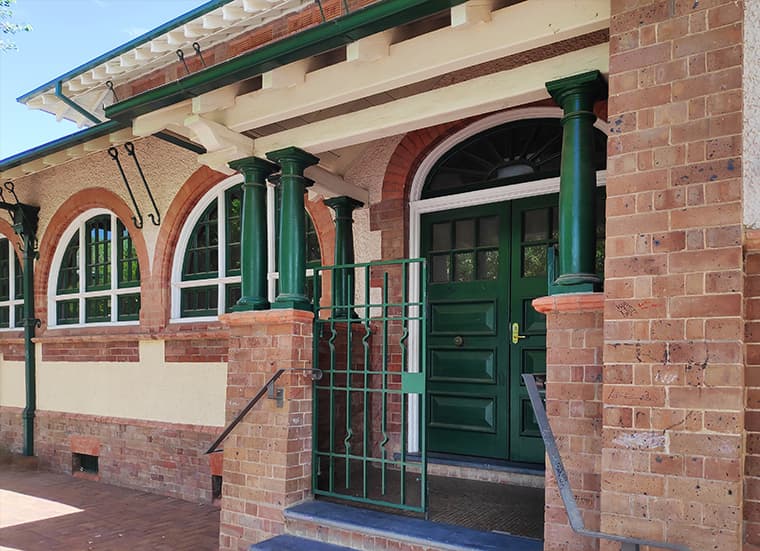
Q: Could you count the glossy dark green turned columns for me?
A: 4